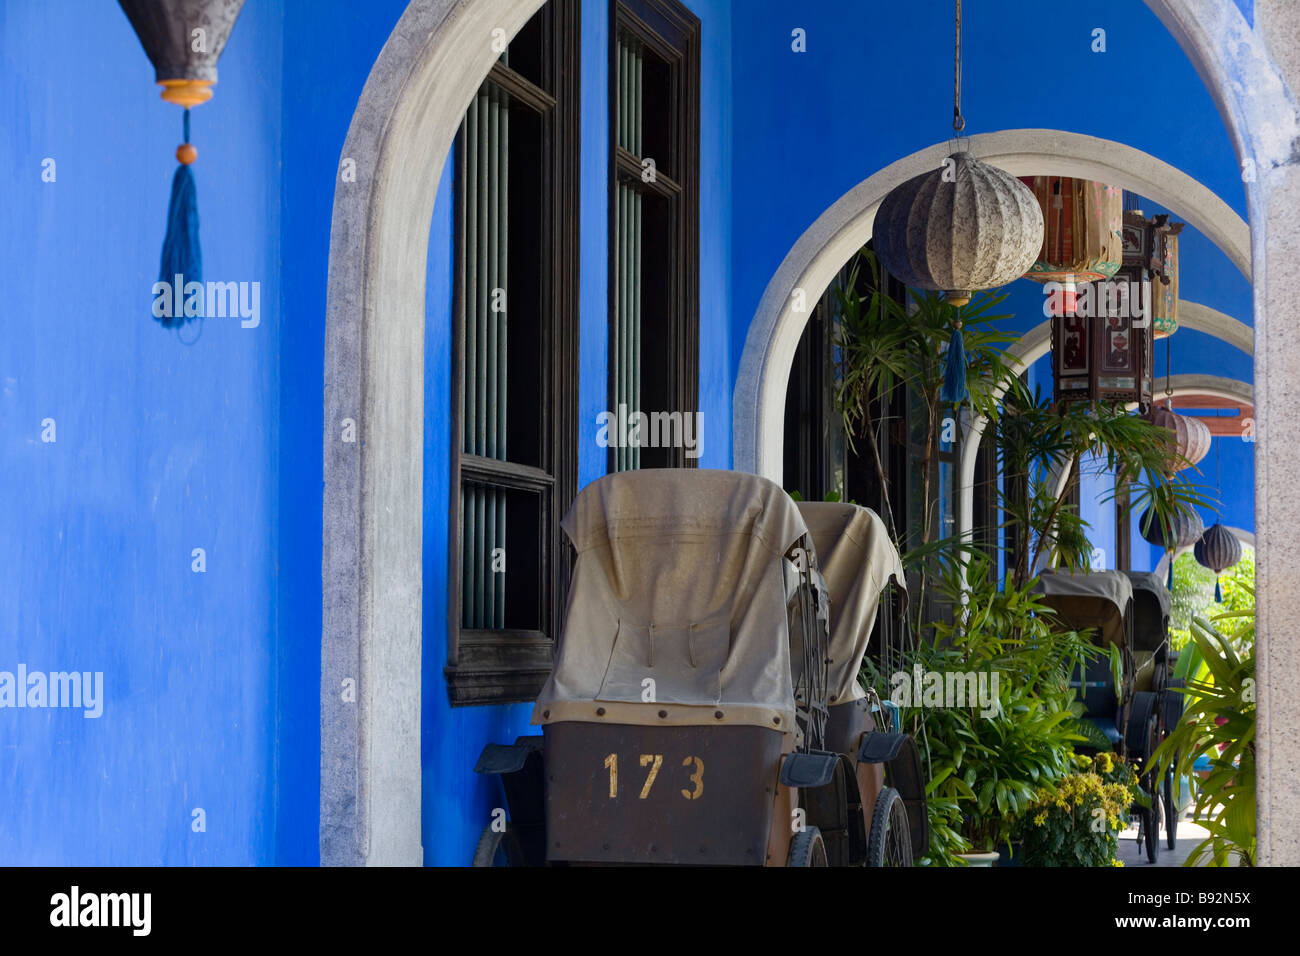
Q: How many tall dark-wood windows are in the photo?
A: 2